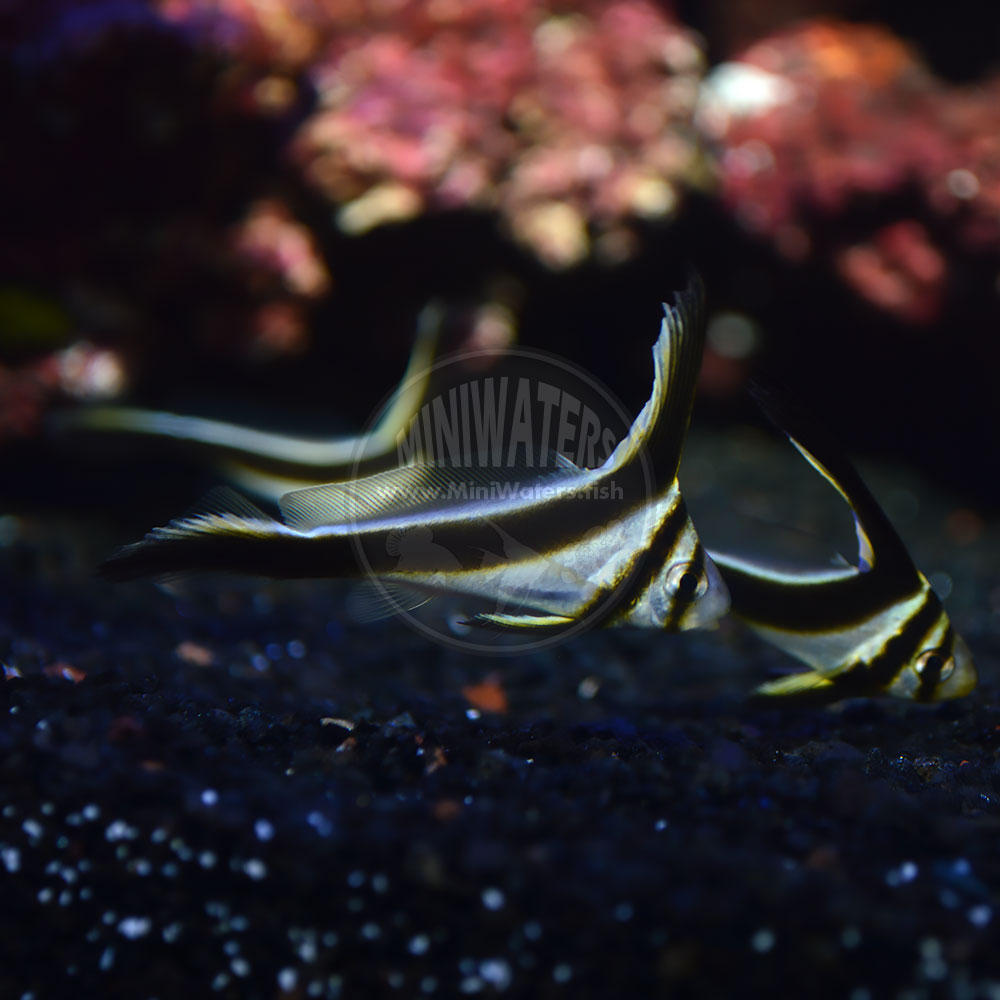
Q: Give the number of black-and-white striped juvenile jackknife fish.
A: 3